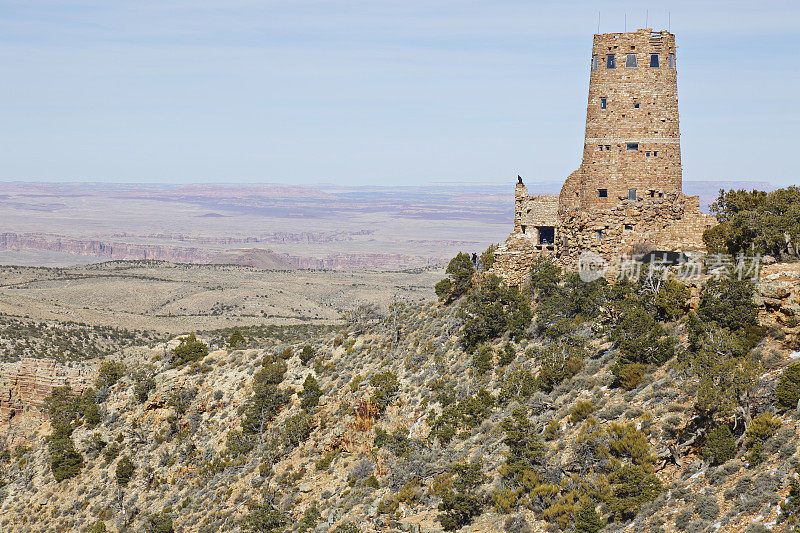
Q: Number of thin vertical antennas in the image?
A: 4